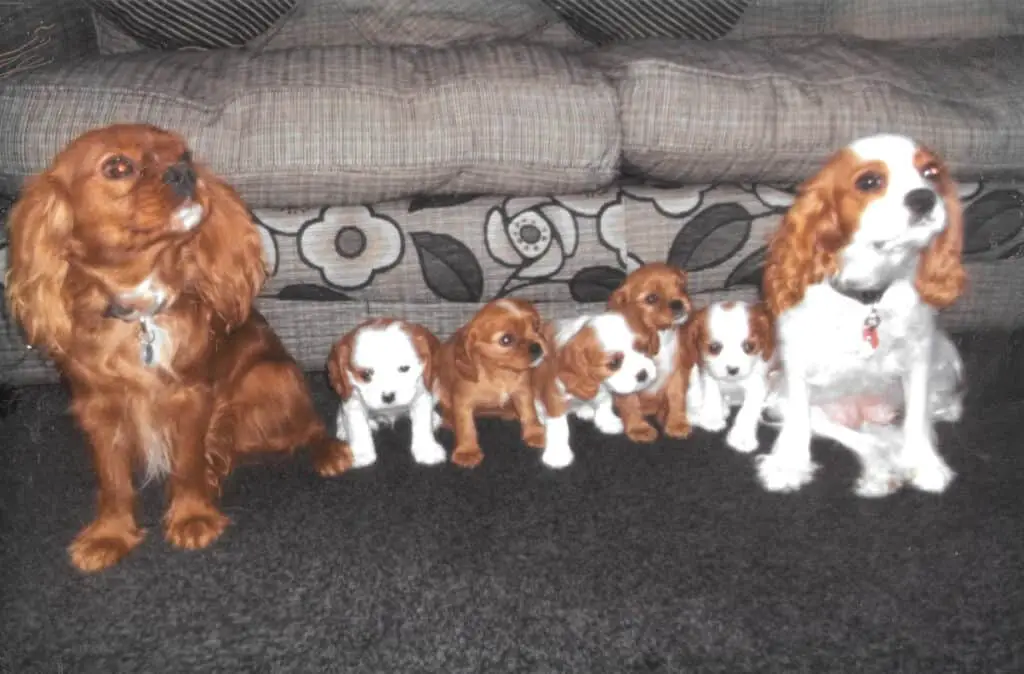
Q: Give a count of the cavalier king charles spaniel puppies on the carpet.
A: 5